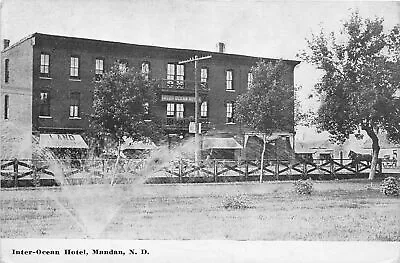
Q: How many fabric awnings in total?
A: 3